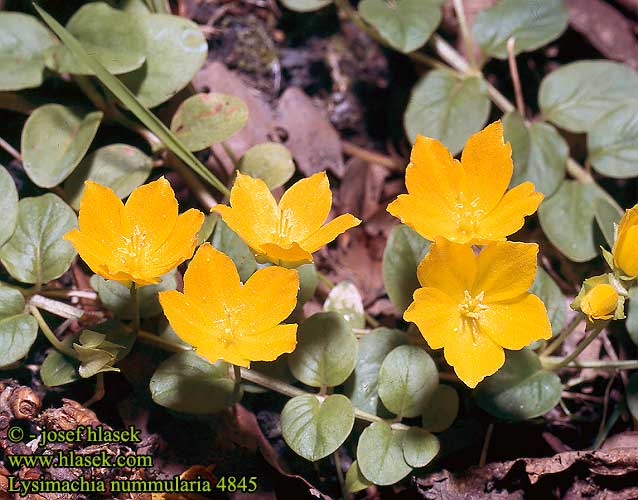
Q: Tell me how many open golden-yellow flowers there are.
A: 5